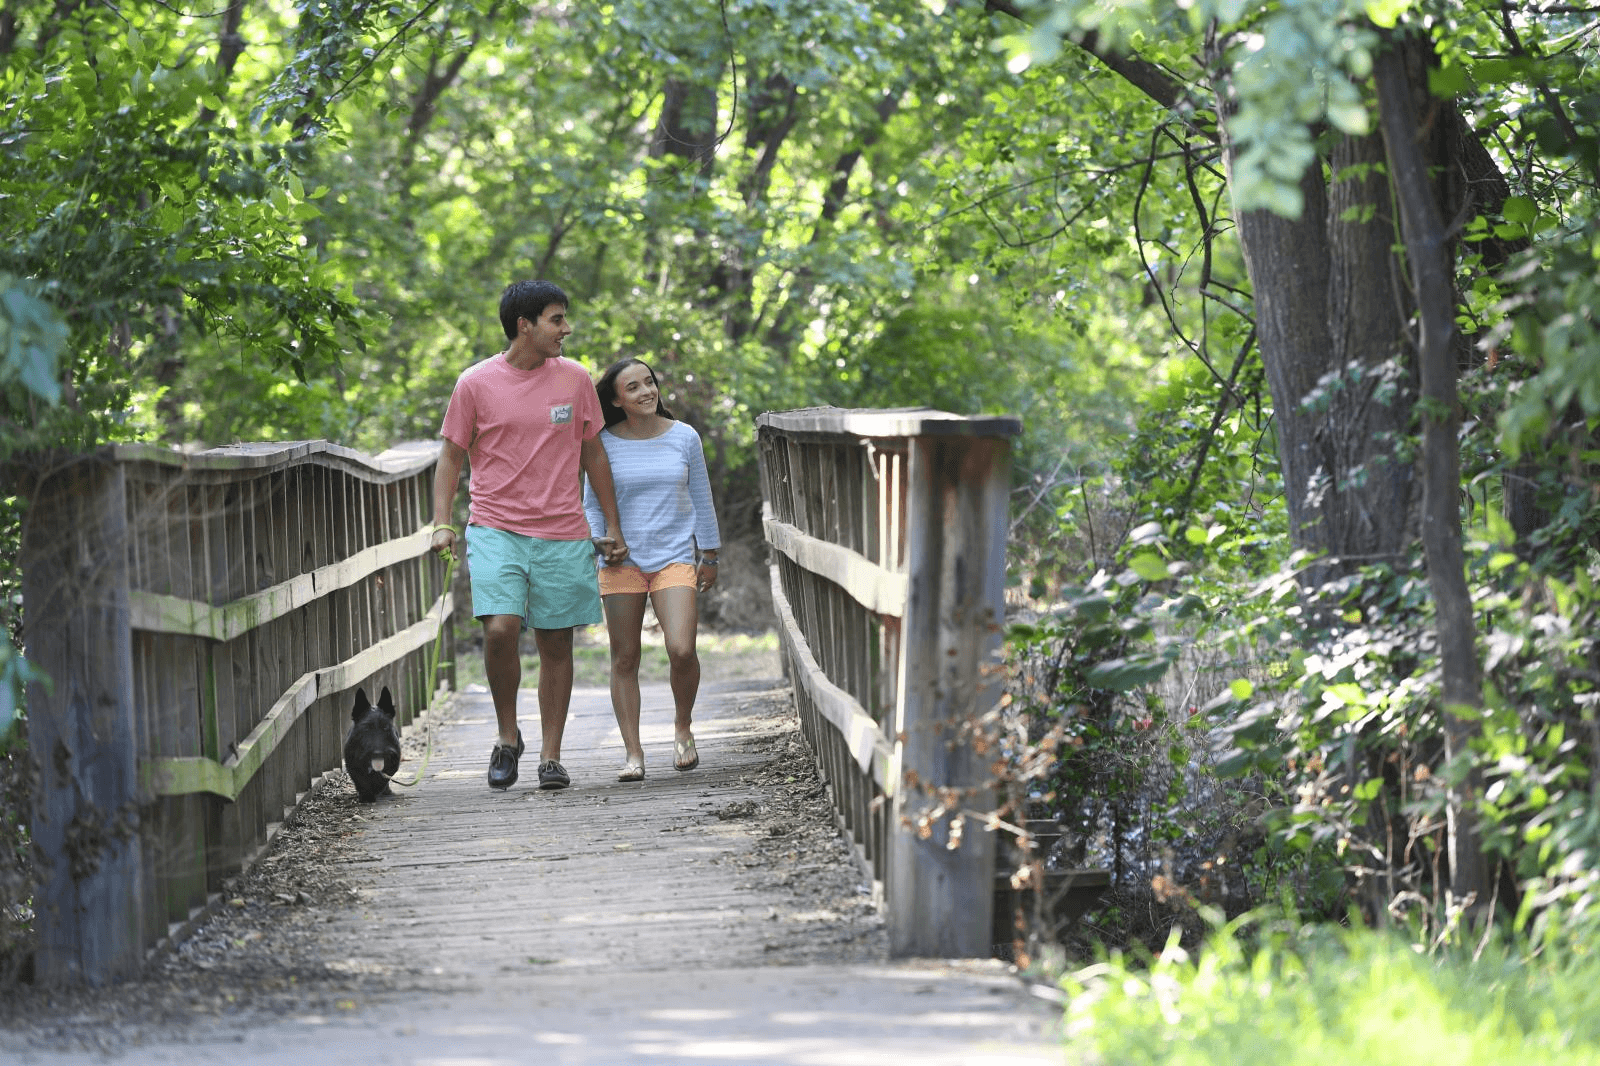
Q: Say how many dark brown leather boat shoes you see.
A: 2